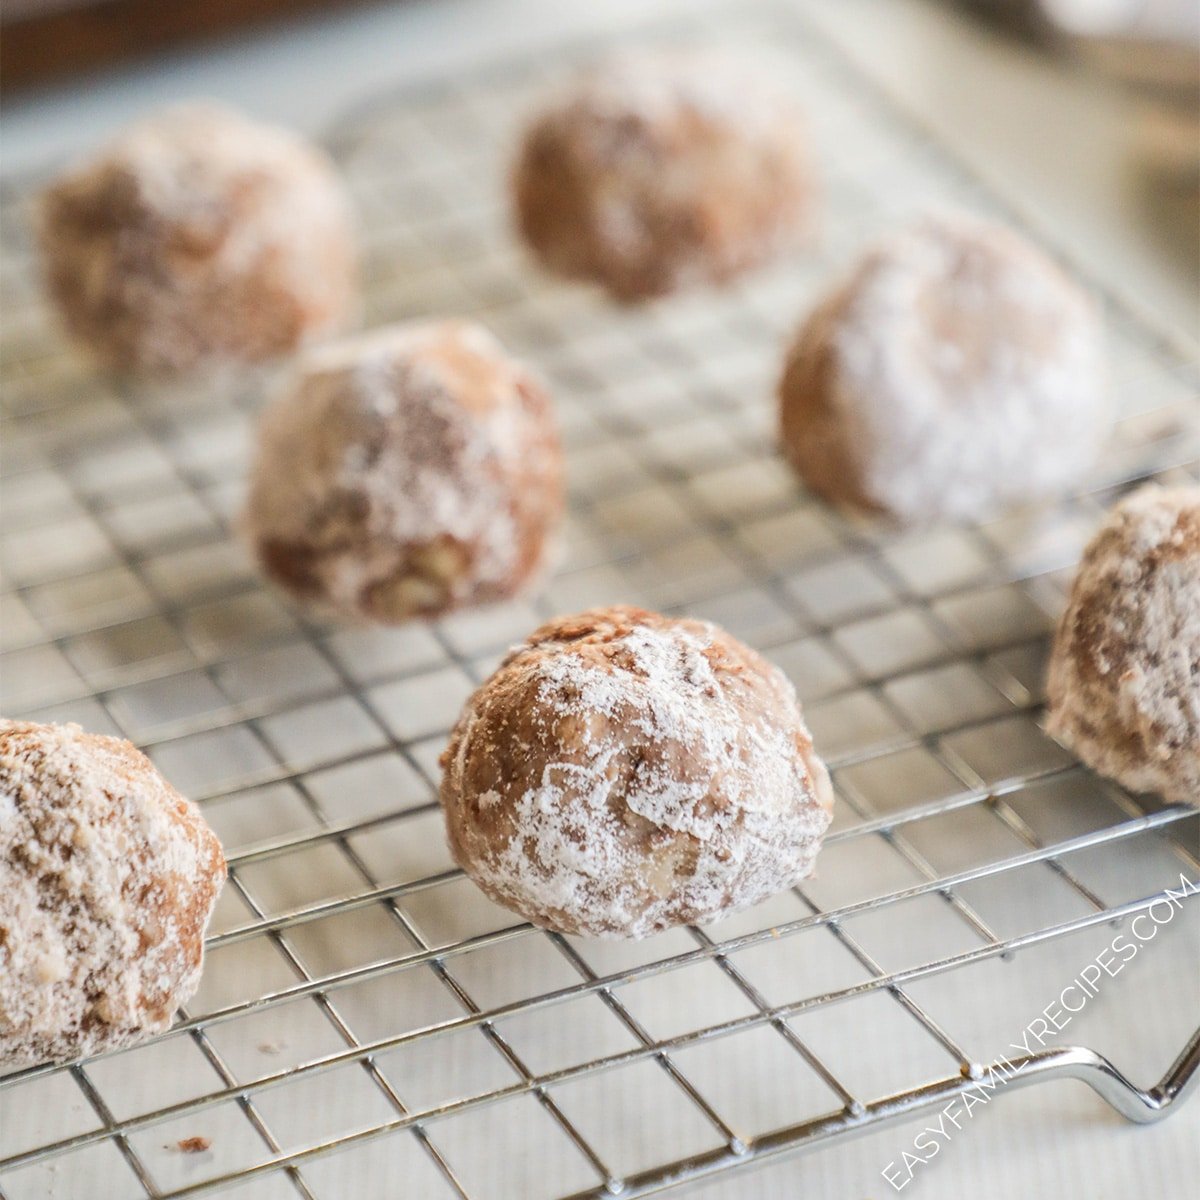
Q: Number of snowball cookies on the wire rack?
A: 7